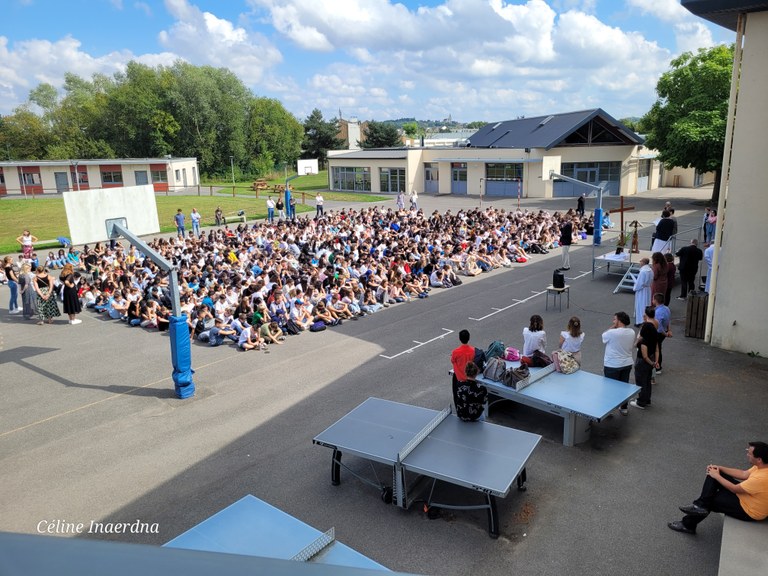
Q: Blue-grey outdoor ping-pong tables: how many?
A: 3